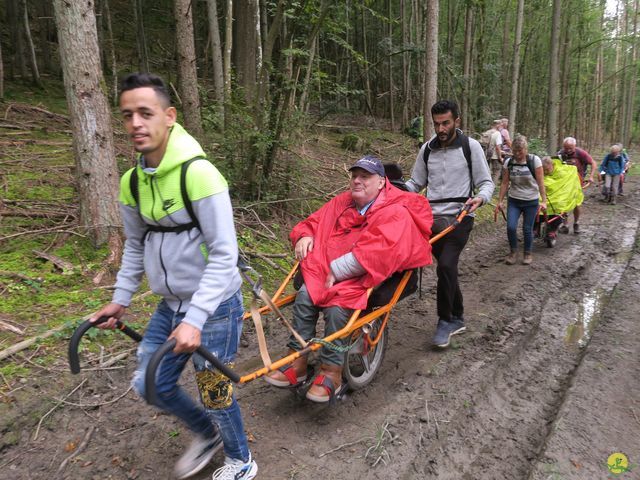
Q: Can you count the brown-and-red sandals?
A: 2